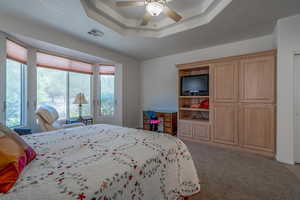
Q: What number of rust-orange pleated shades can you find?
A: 3